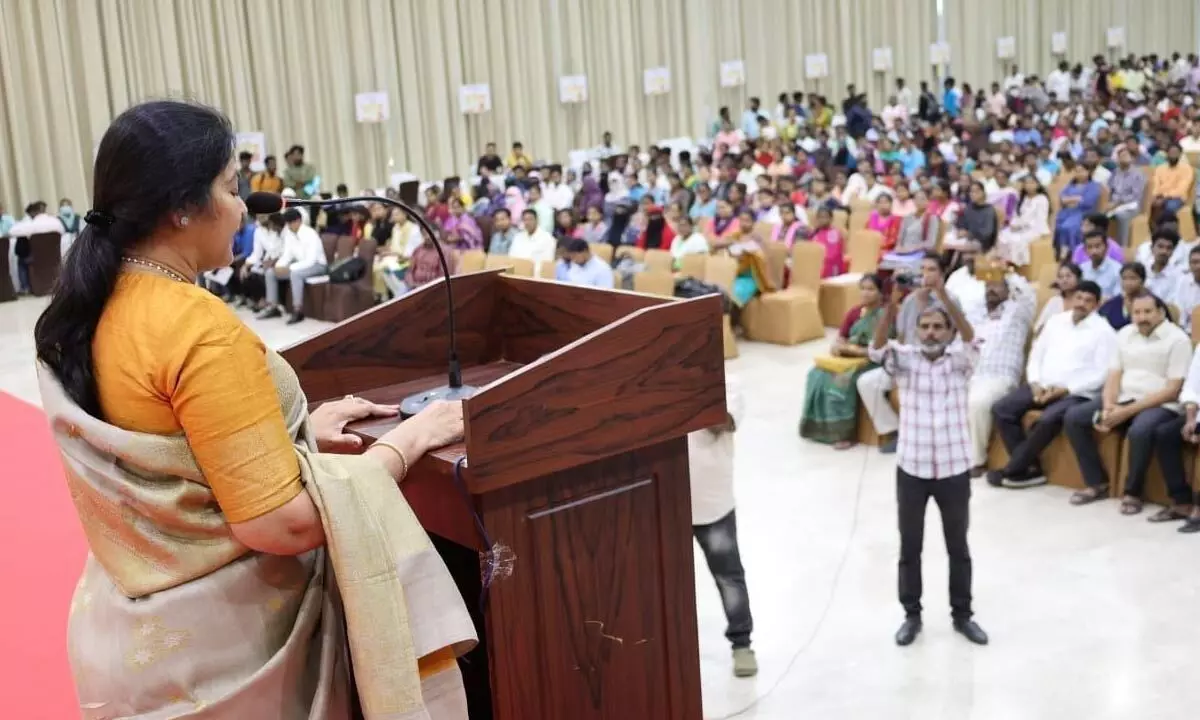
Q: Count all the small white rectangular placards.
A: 12